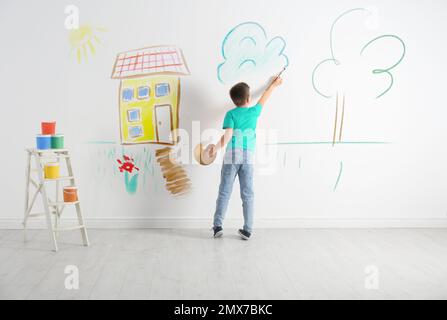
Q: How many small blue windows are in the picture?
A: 5